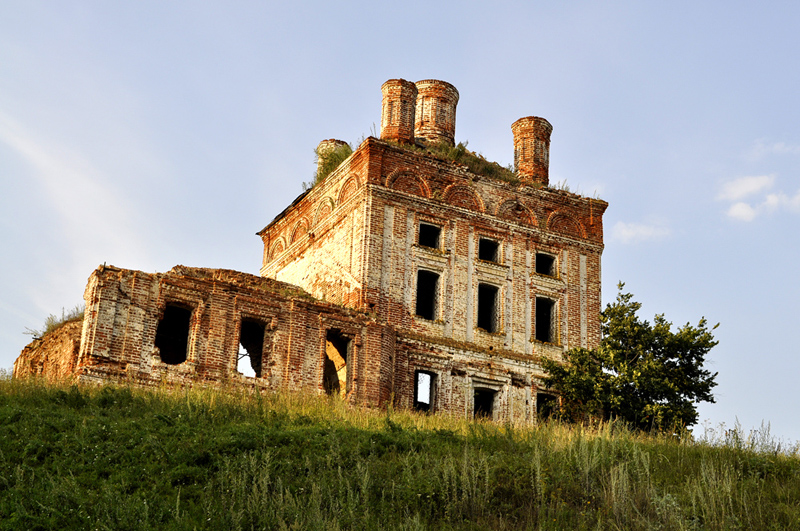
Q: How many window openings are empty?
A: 12